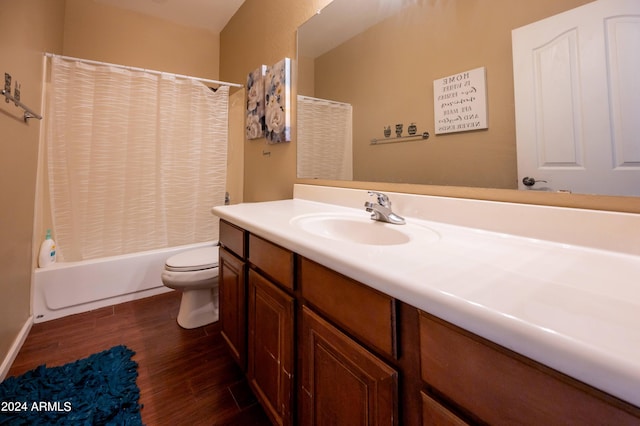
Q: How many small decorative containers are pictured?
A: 3